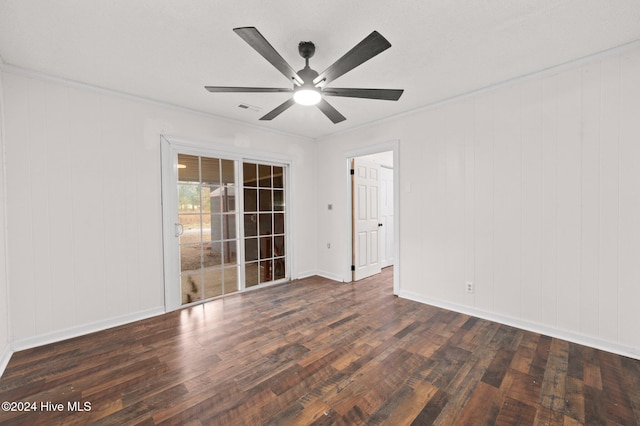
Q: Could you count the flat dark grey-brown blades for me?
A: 6